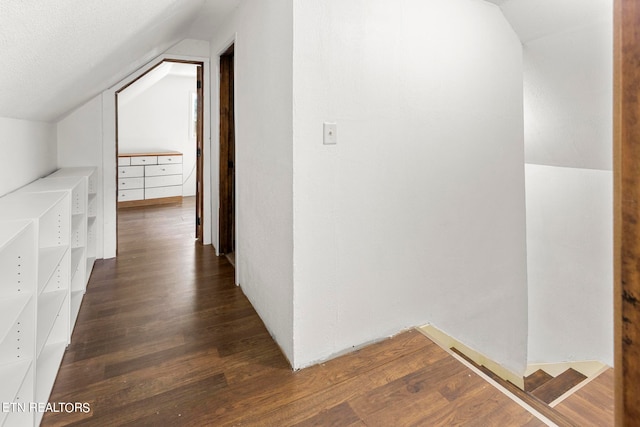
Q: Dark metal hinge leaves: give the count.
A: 3